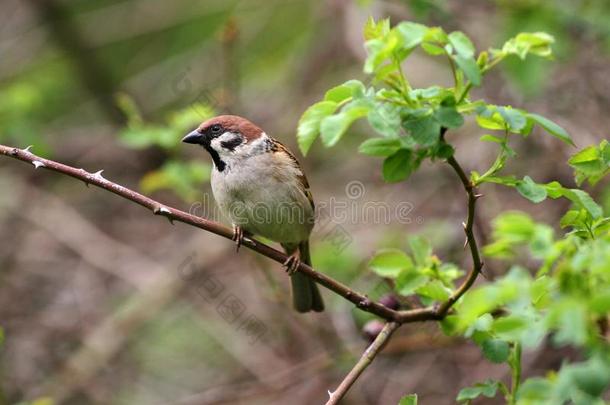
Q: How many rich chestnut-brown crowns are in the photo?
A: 1